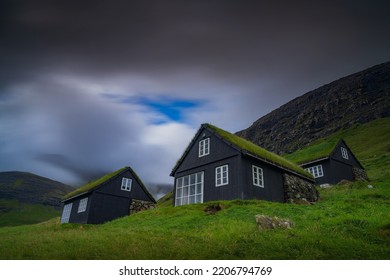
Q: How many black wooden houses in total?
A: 3